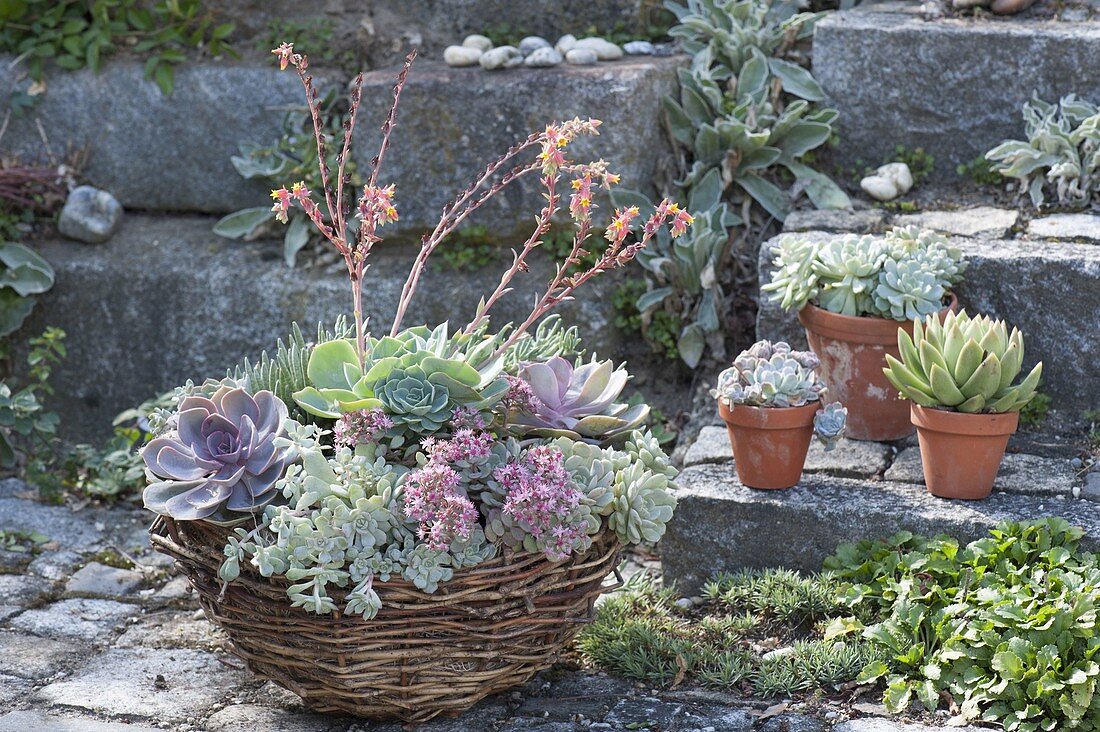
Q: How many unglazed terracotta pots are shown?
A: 3